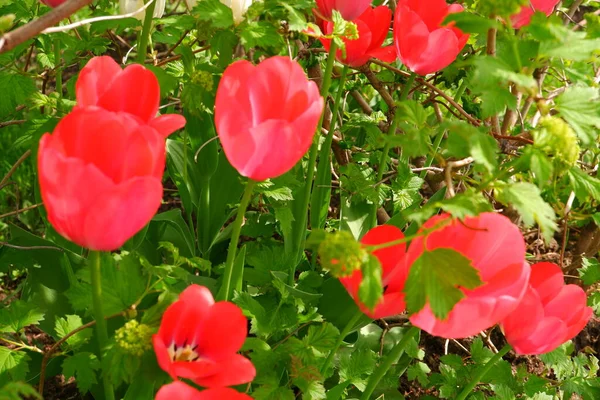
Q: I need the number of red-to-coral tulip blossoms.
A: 13